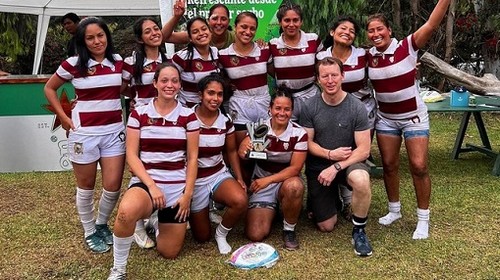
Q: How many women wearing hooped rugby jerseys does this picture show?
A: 10